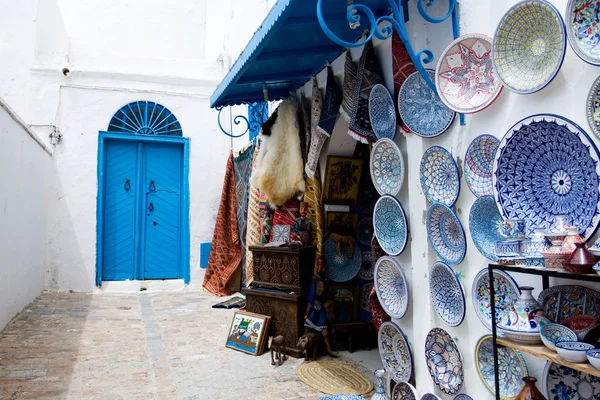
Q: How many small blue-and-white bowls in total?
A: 3